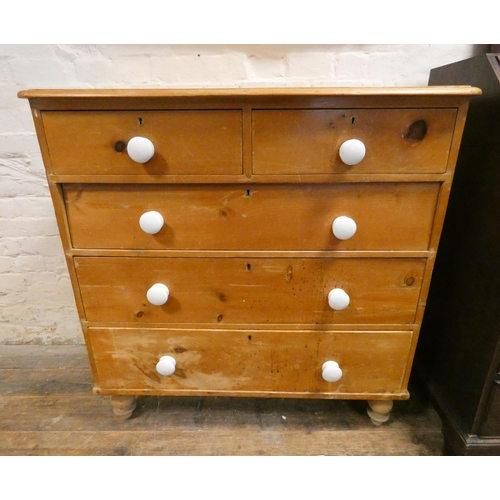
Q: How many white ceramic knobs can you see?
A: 8